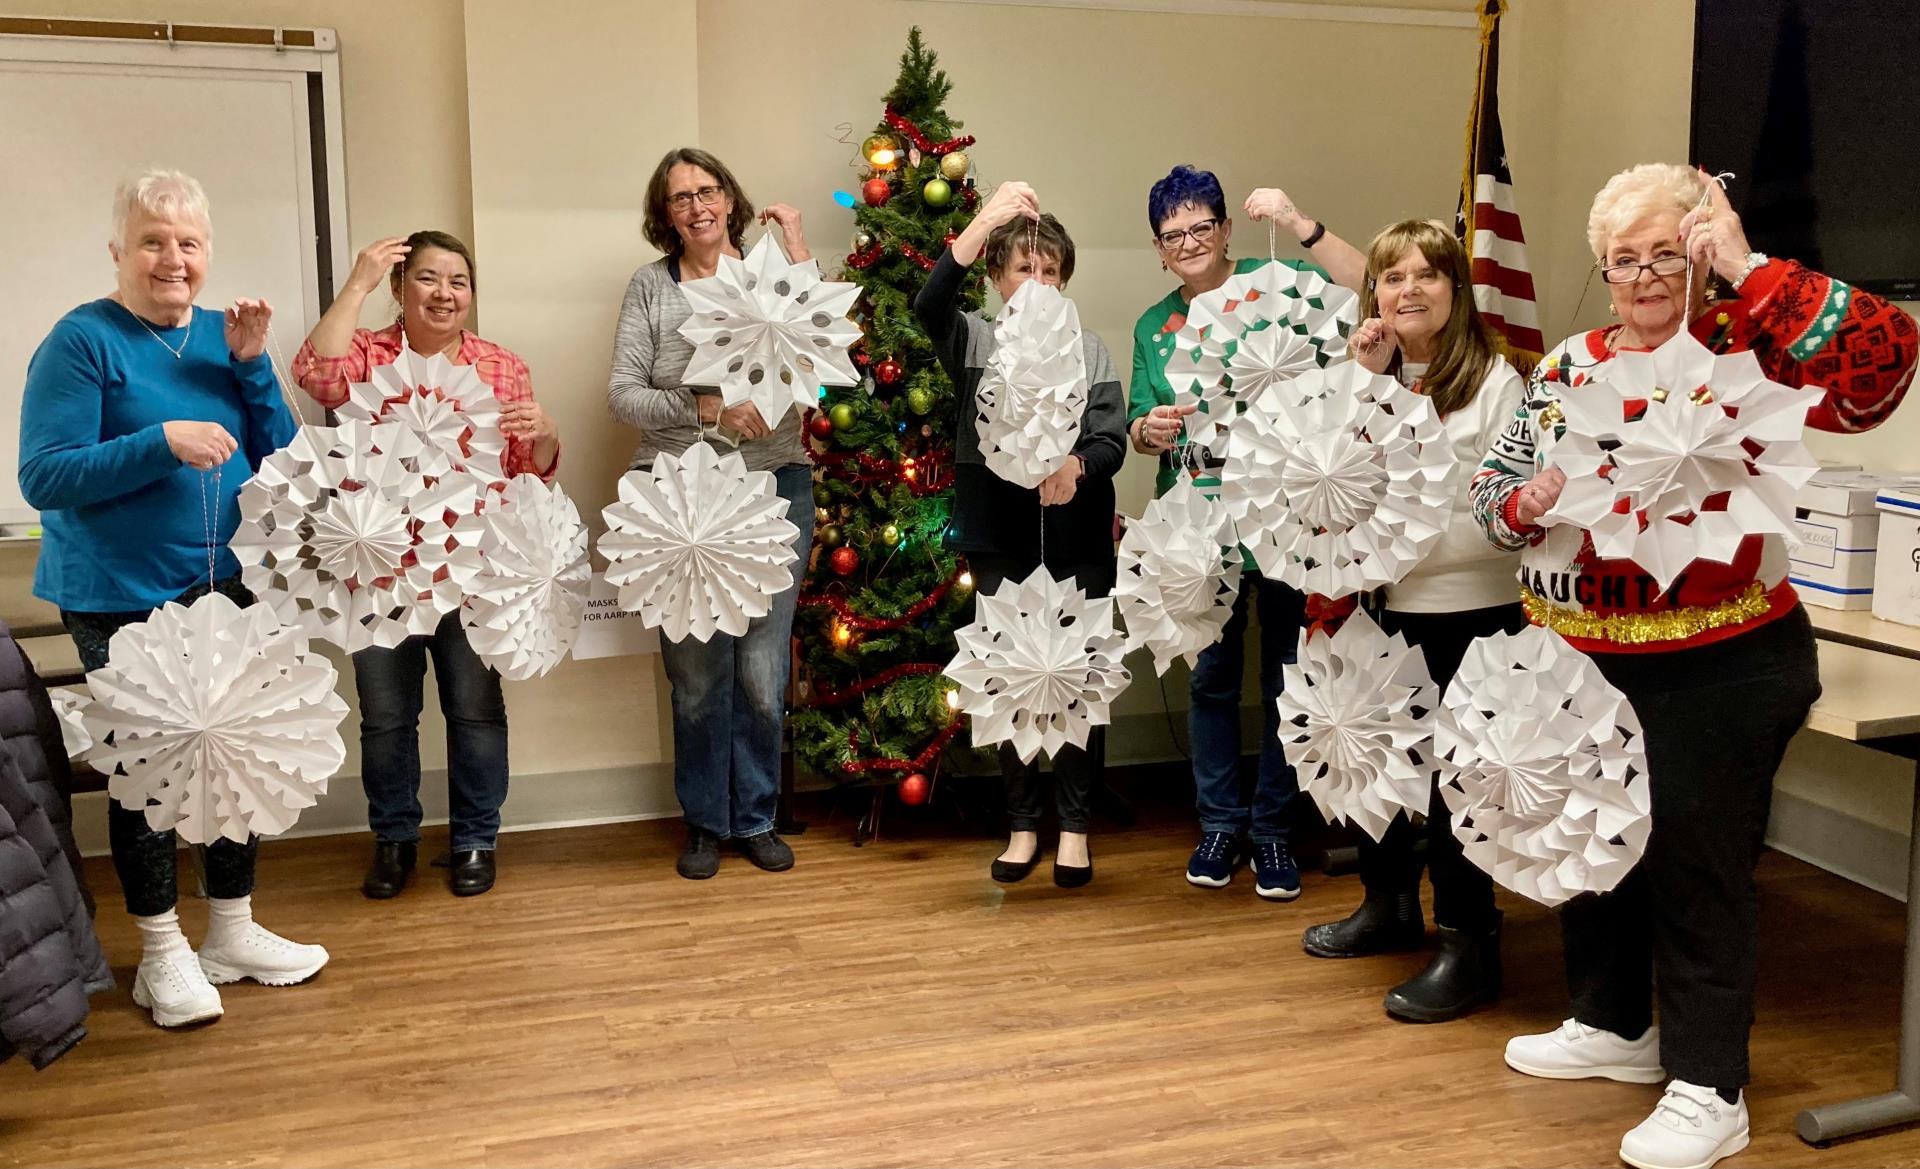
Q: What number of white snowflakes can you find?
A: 14